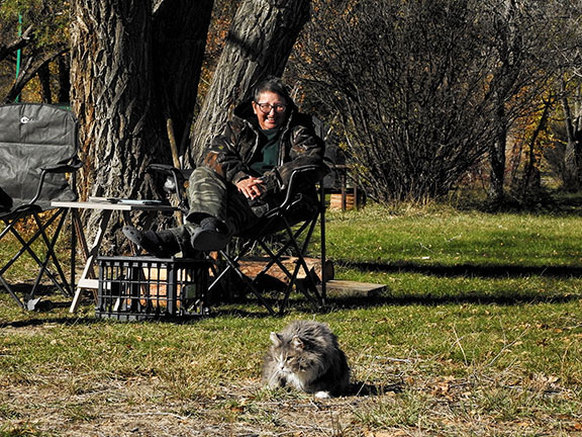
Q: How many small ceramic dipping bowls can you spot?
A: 0